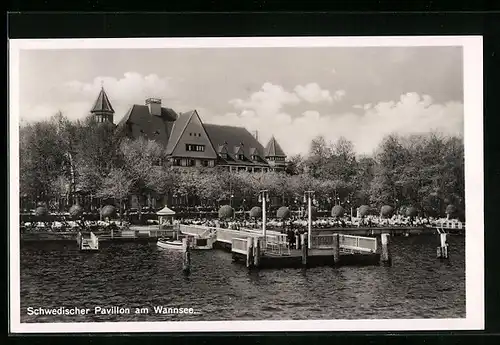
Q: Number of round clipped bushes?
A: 11